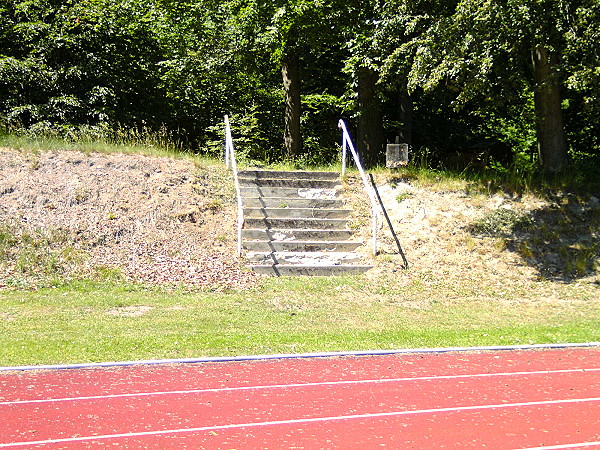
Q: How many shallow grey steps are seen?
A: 10